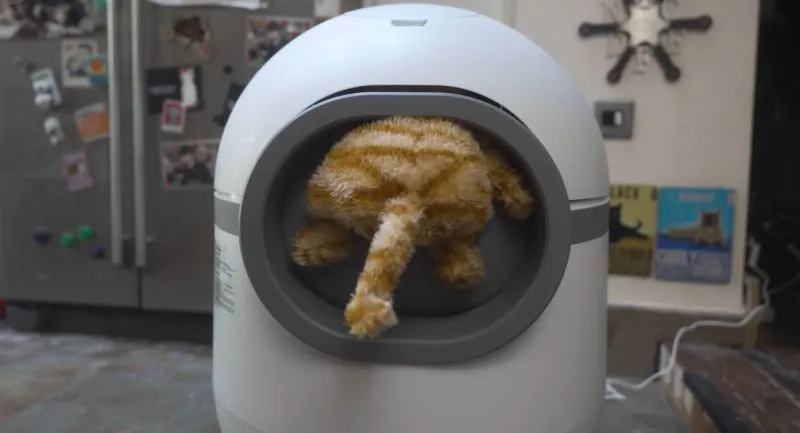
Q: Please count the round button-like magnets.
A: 4